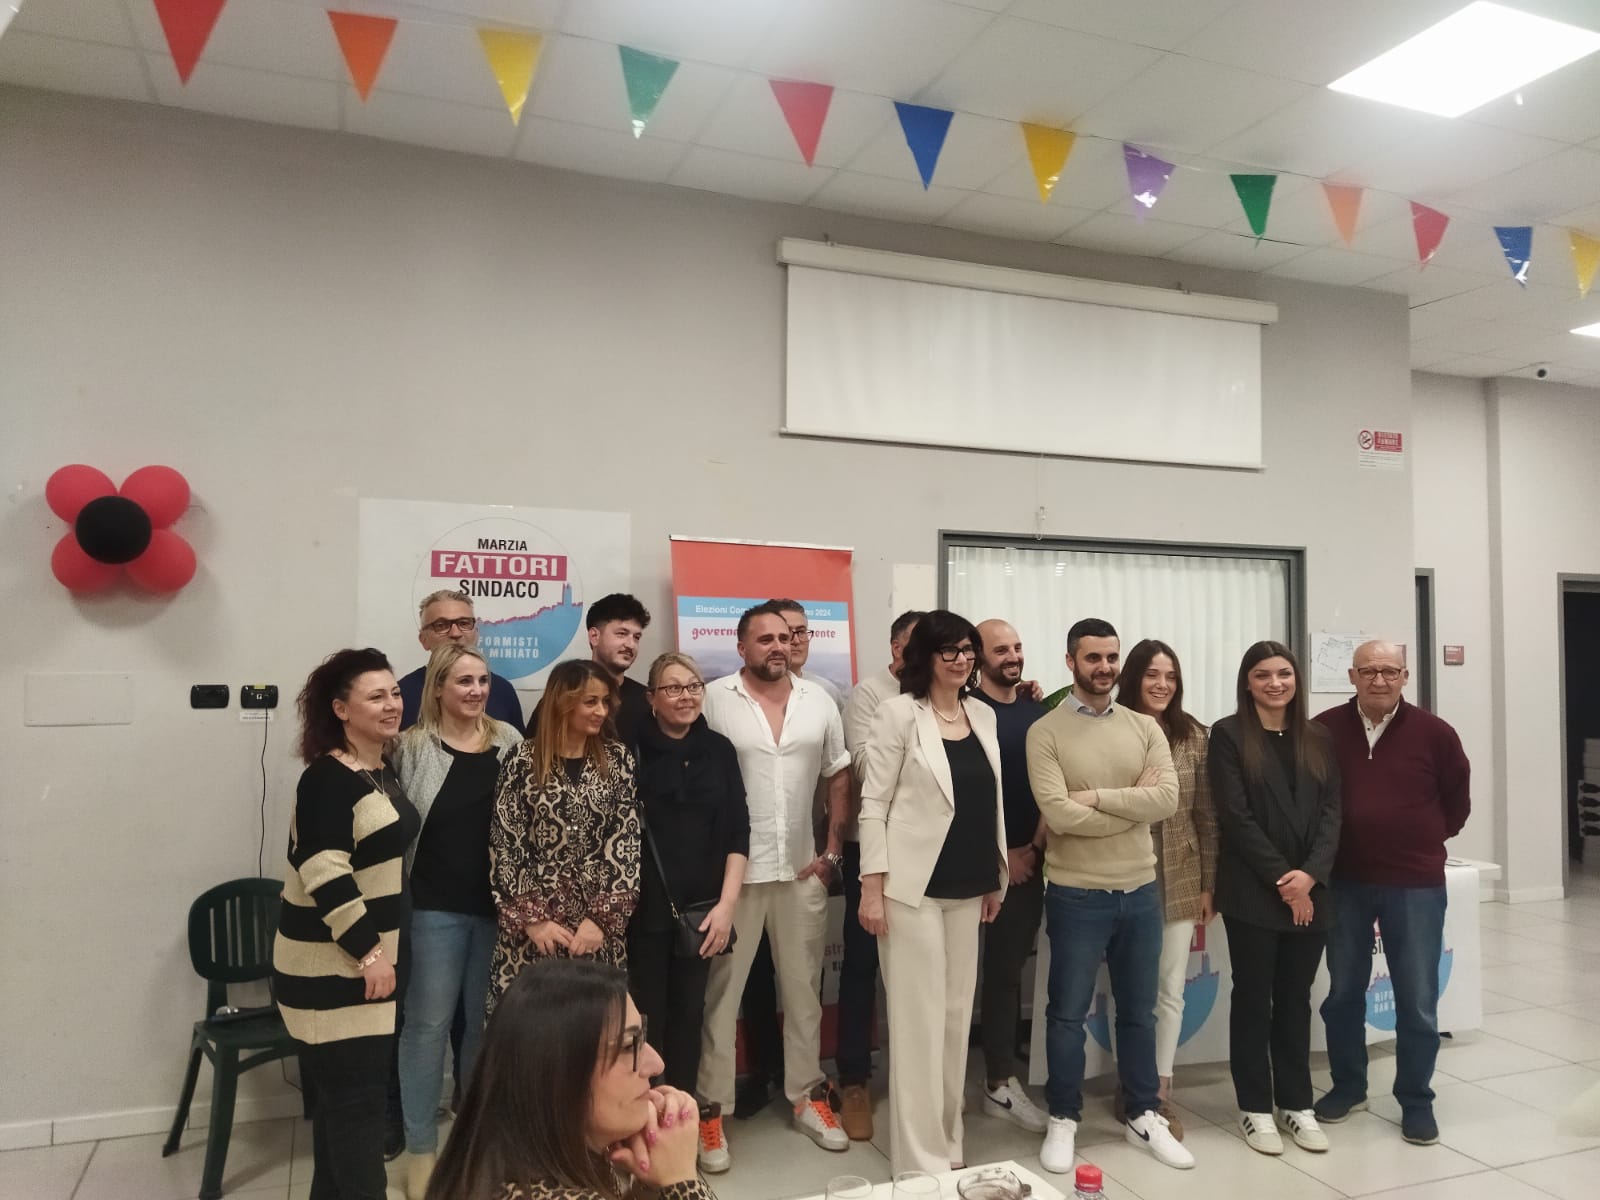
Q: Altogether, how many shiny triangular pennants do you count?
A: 13